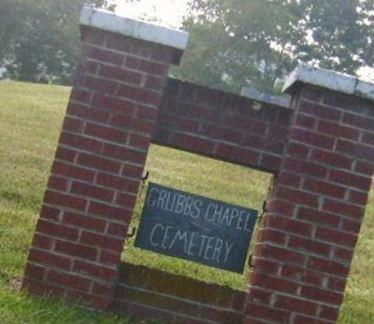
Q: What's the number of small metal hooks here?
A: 4